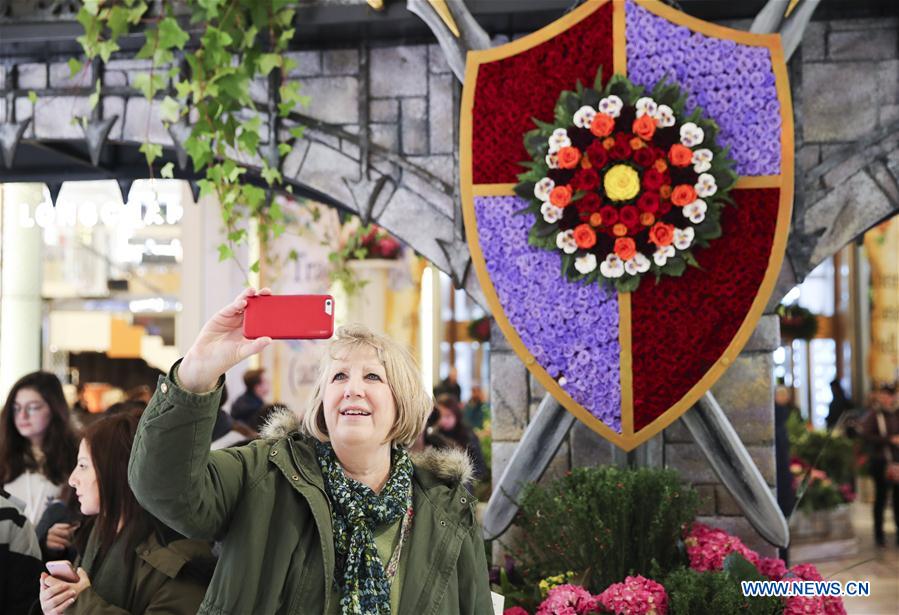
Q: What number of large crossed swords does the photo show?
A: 2